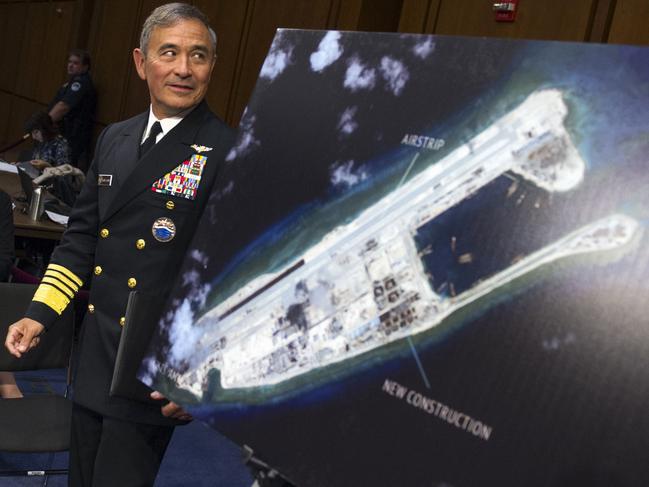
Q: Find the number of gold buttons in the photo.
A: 6